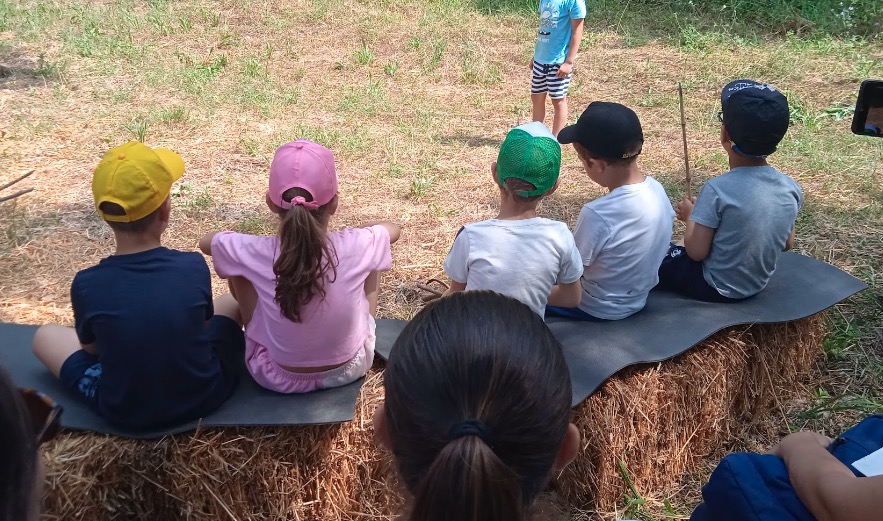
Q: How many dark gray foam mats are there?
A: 2